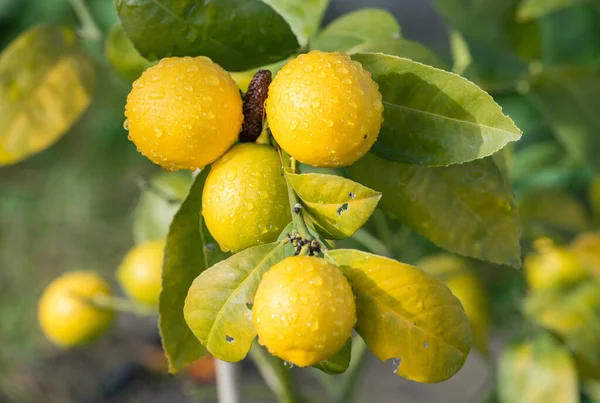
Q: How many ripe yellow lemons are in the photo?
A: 6